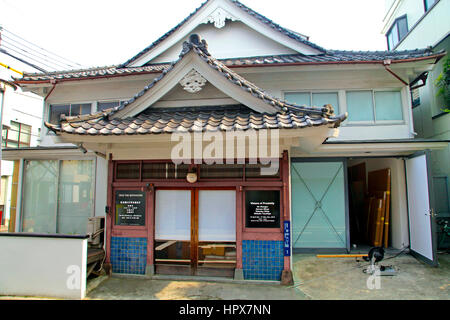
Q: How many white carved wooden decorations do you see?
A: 2